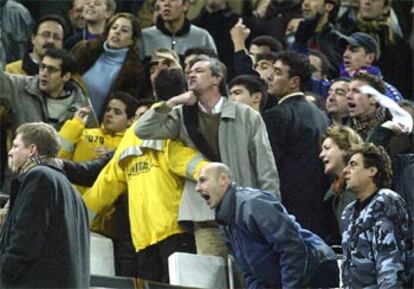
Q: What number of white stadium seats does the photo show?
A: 2